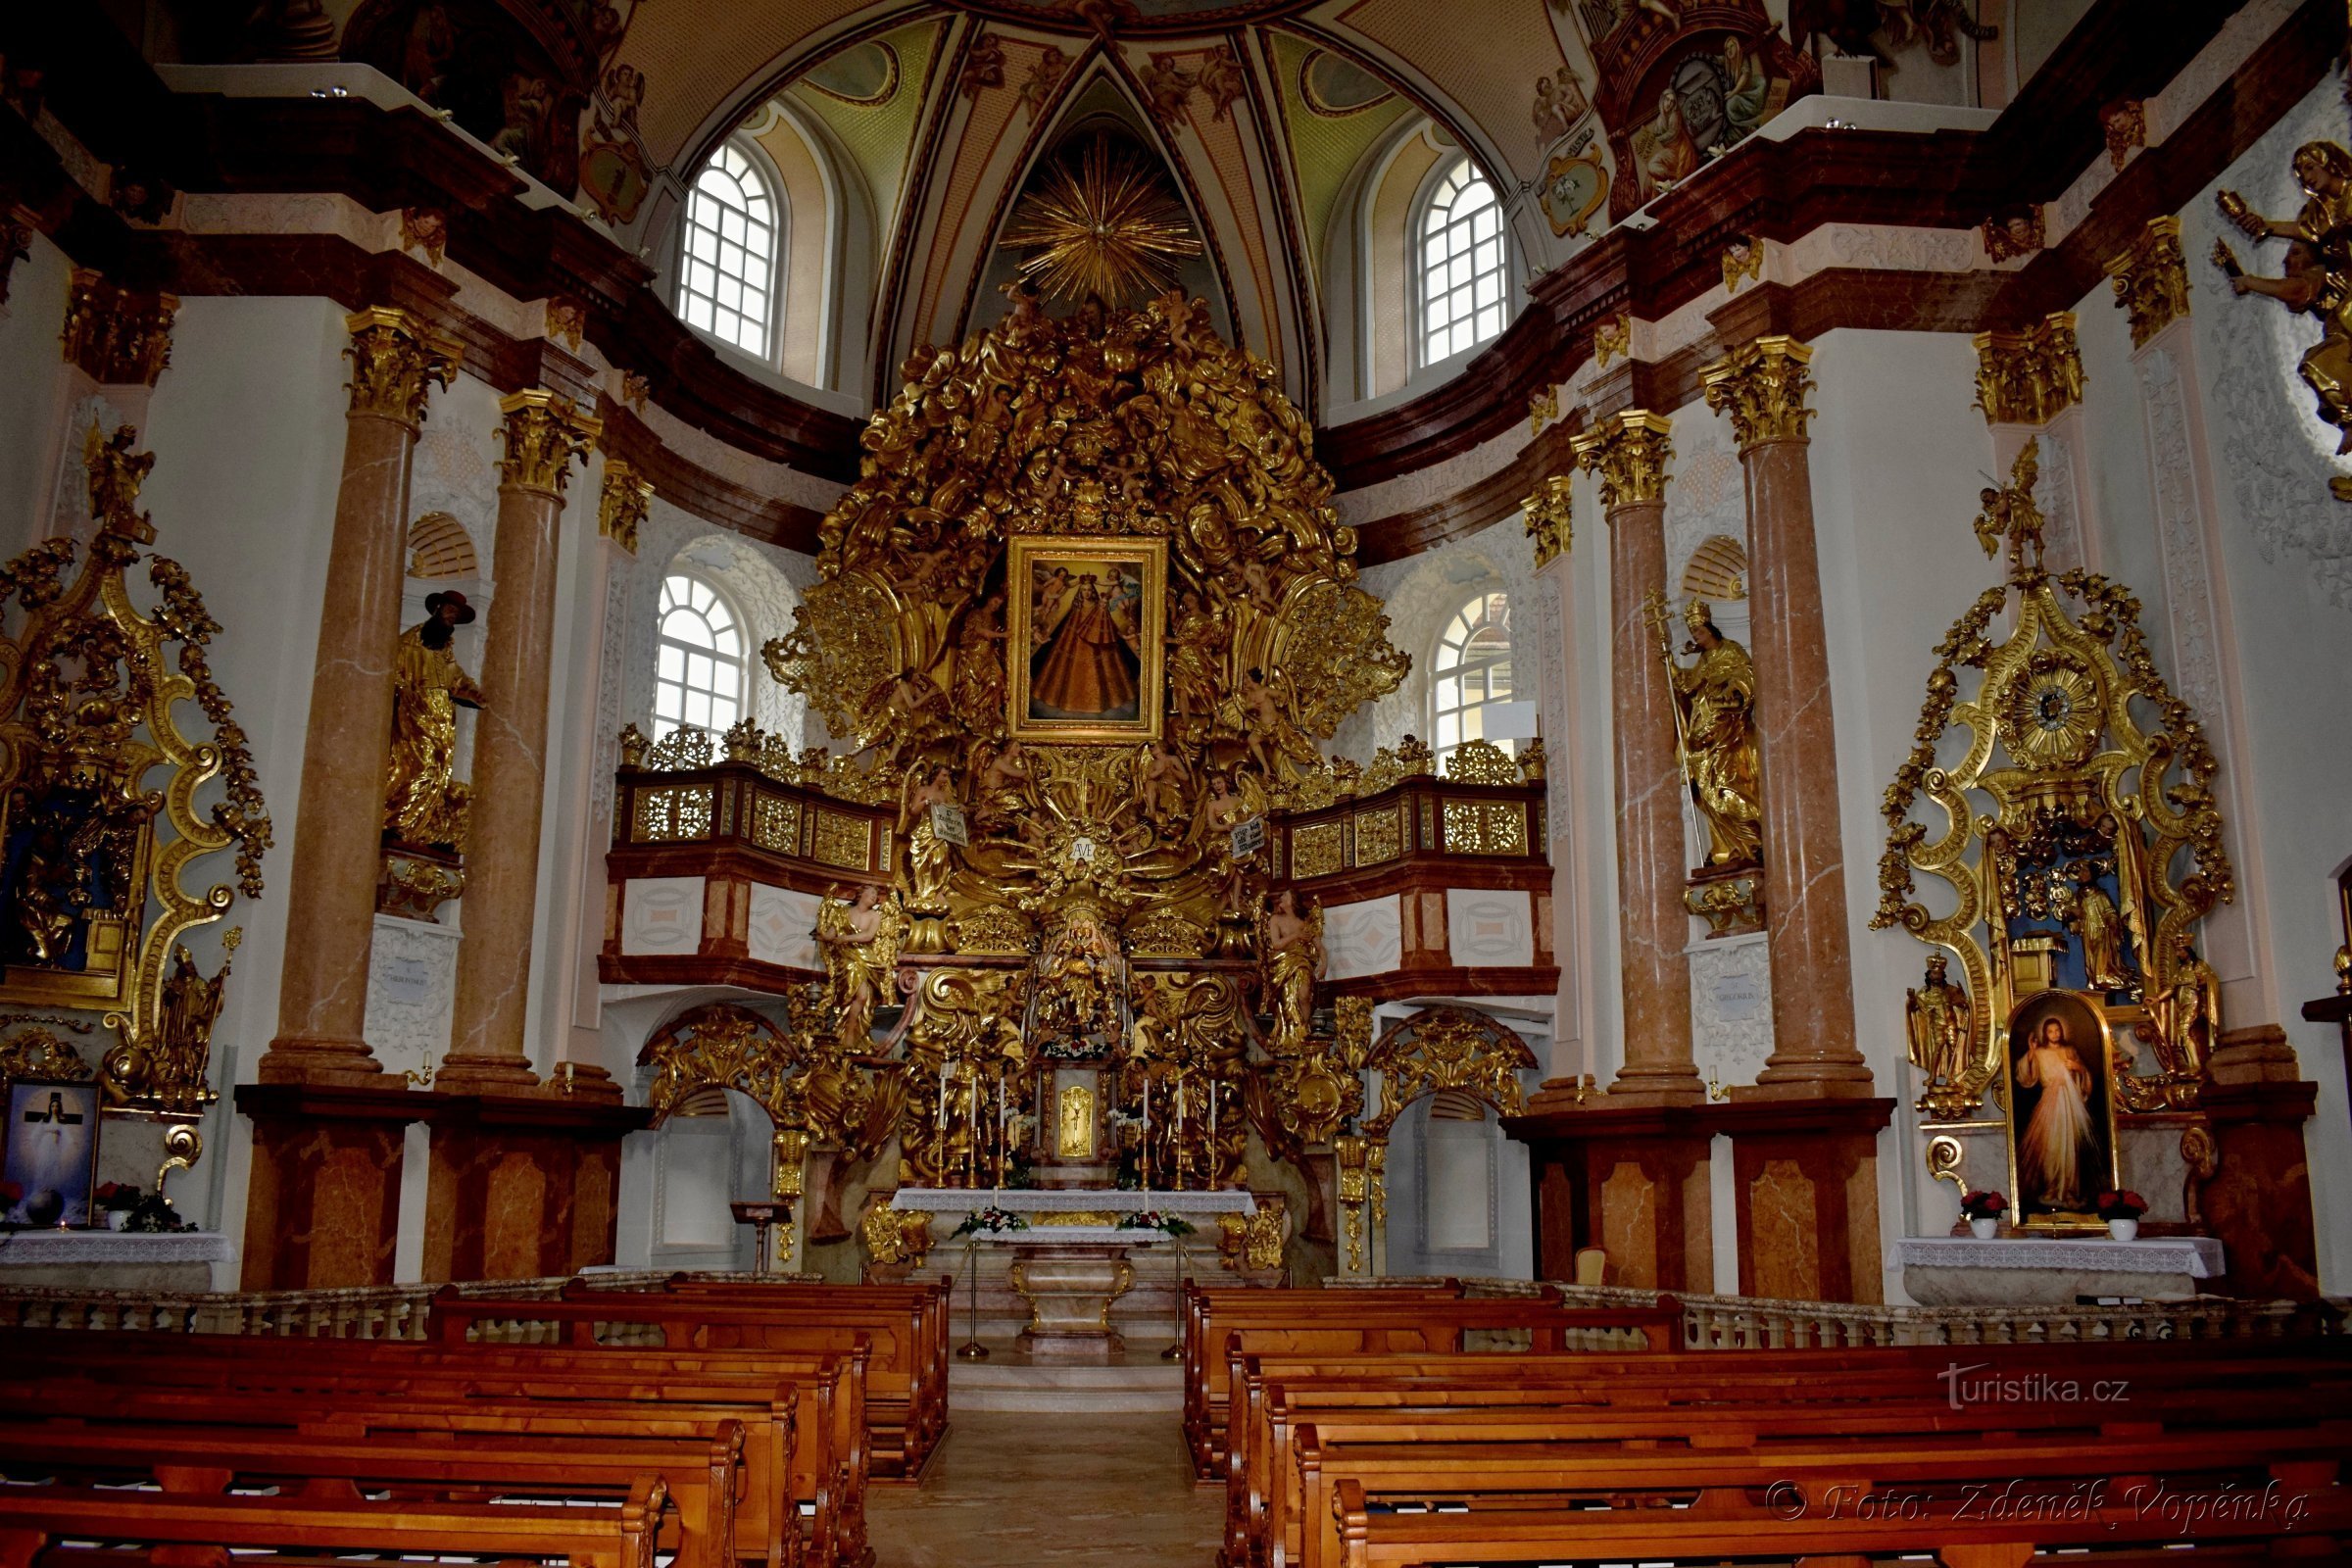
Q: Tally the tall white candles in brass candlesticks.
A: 6